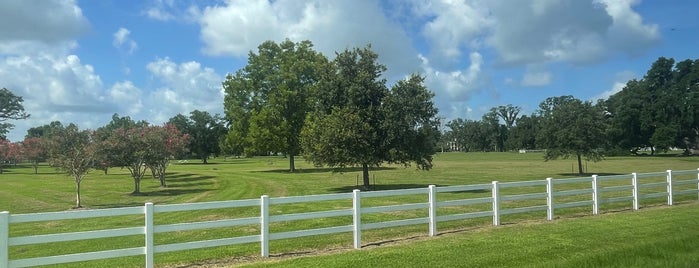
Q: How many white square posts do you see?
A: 11